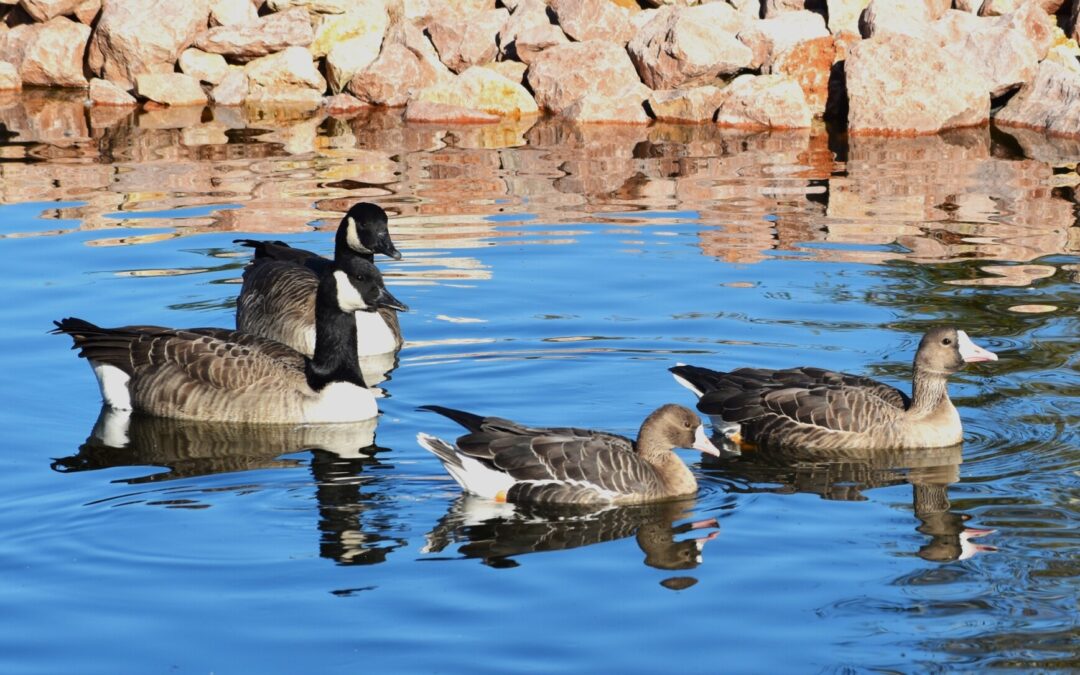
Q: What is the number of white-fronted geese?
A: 2